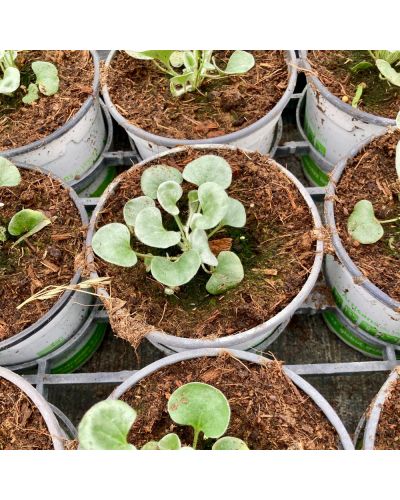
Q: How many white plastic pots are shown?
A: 9